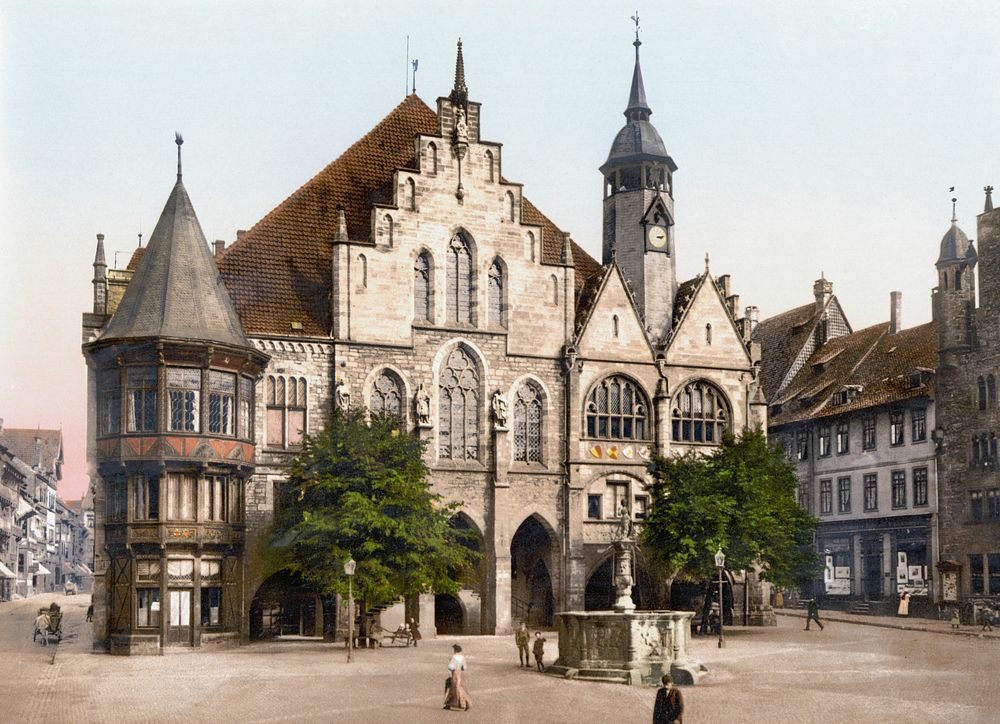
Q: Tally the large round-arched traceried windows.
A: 2